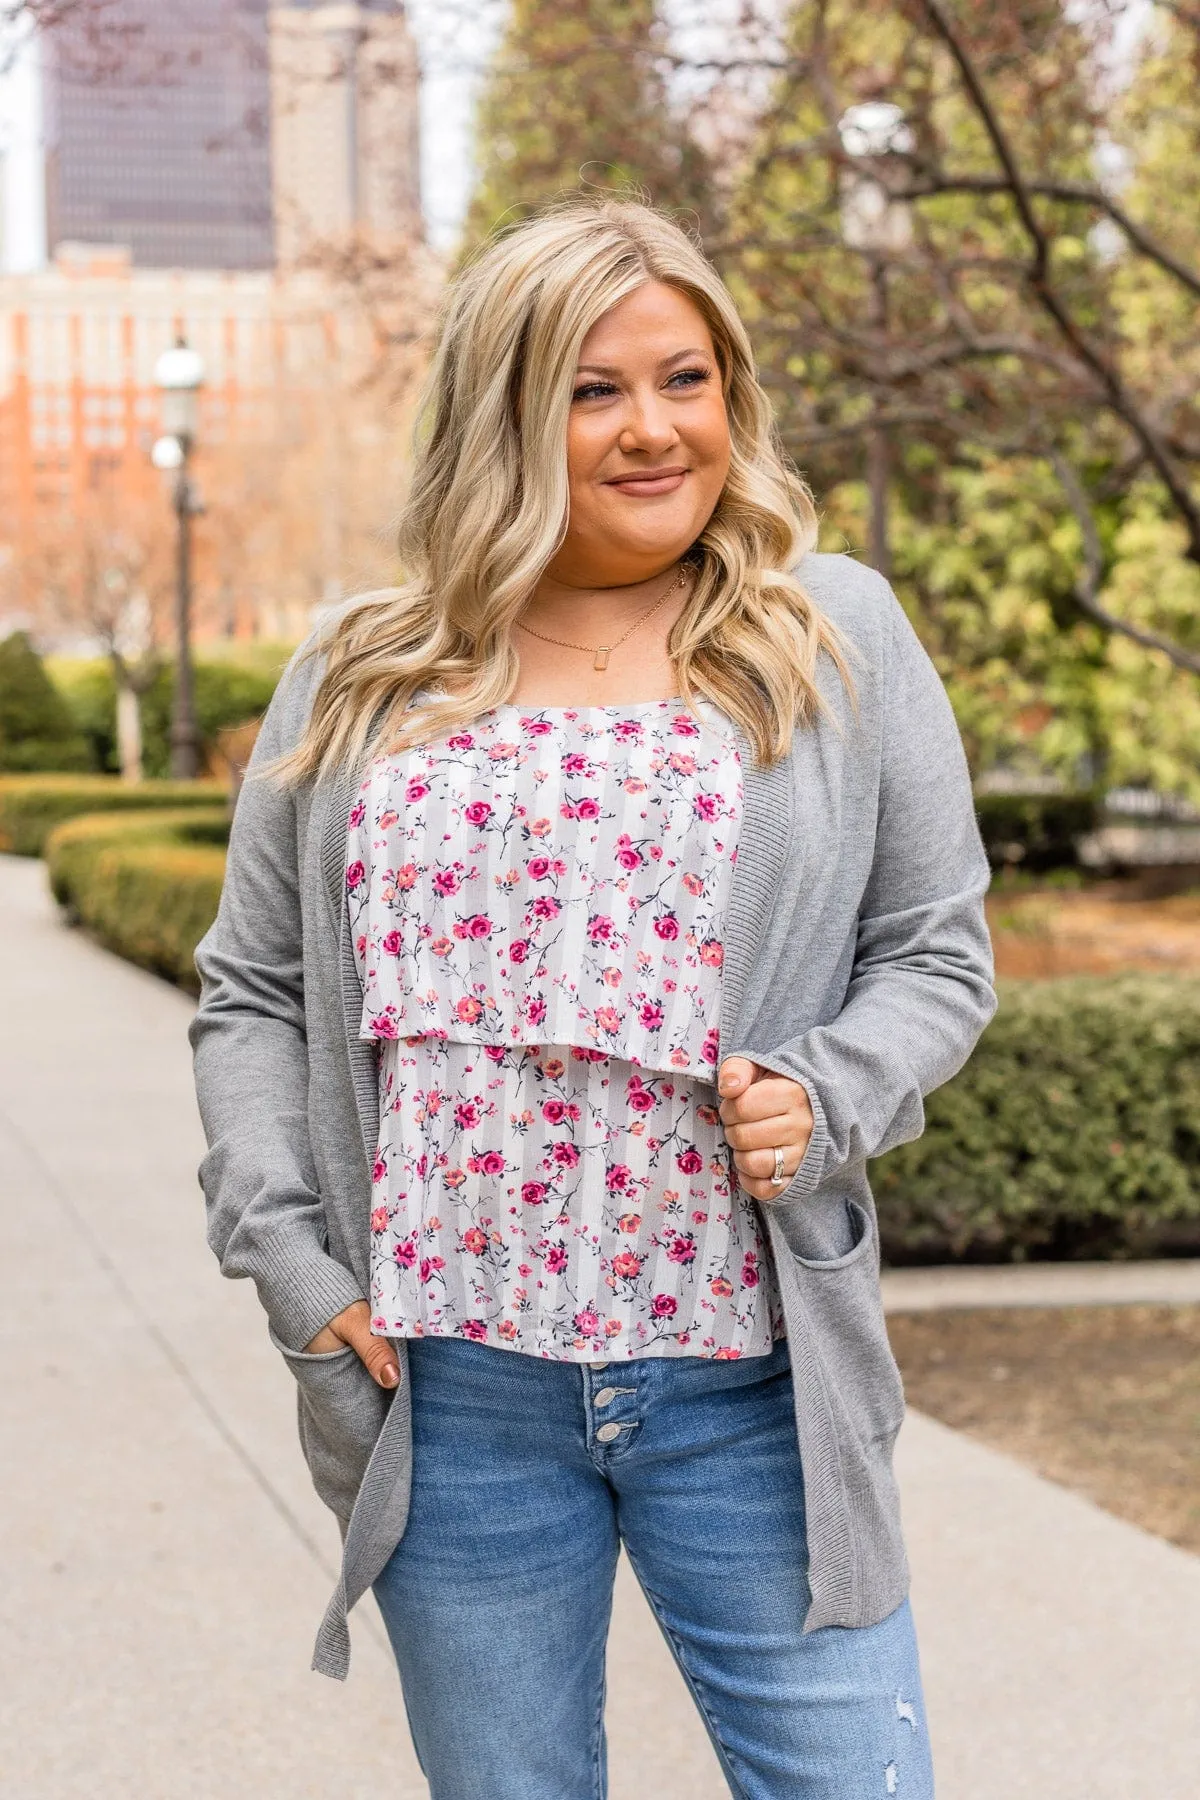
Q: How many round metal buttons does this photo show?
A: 3